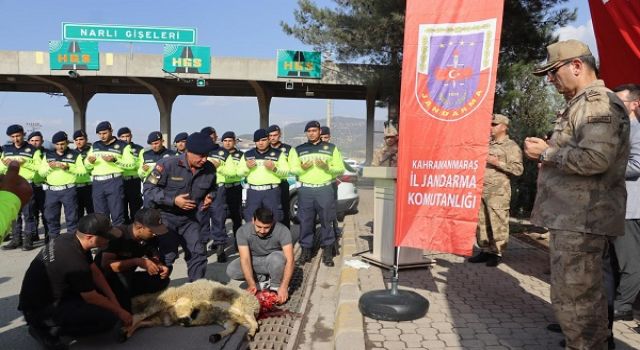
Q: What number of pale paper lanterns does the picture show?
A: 0